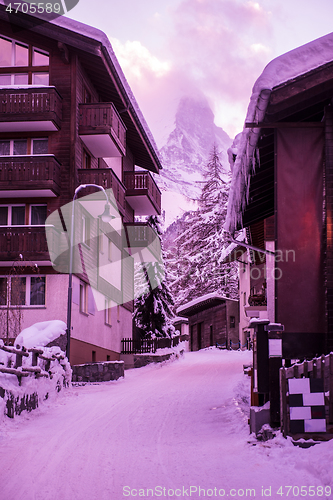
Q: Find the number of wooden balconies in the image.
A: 7